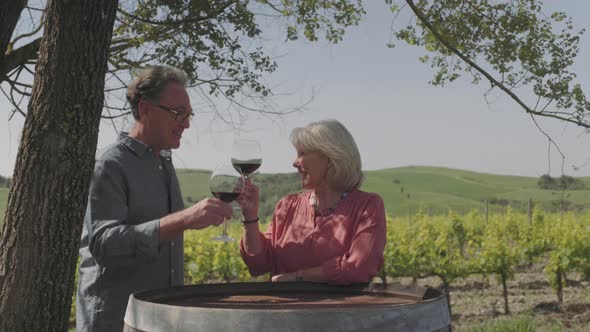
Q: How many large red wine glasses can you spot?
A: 2